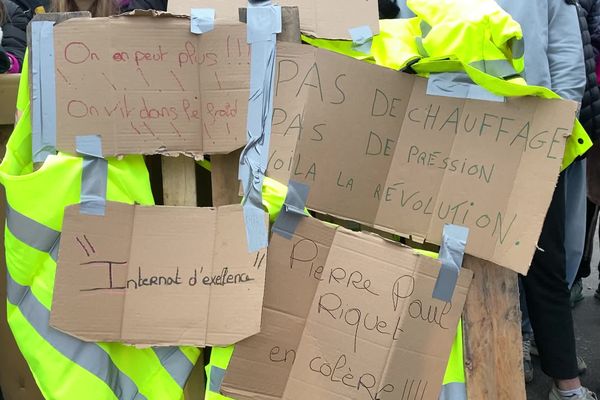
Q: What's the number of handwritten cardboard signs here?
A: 4